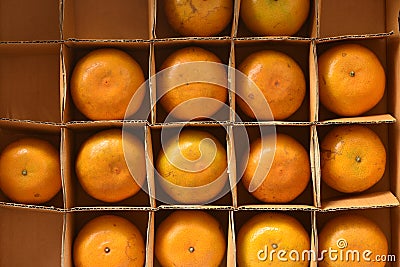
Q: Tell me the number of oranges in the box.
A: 15